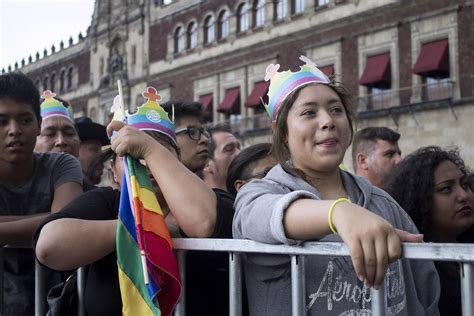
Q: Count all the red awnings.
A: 6